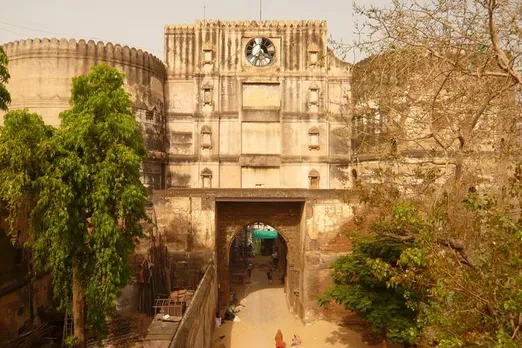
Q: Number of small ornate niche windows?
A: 8